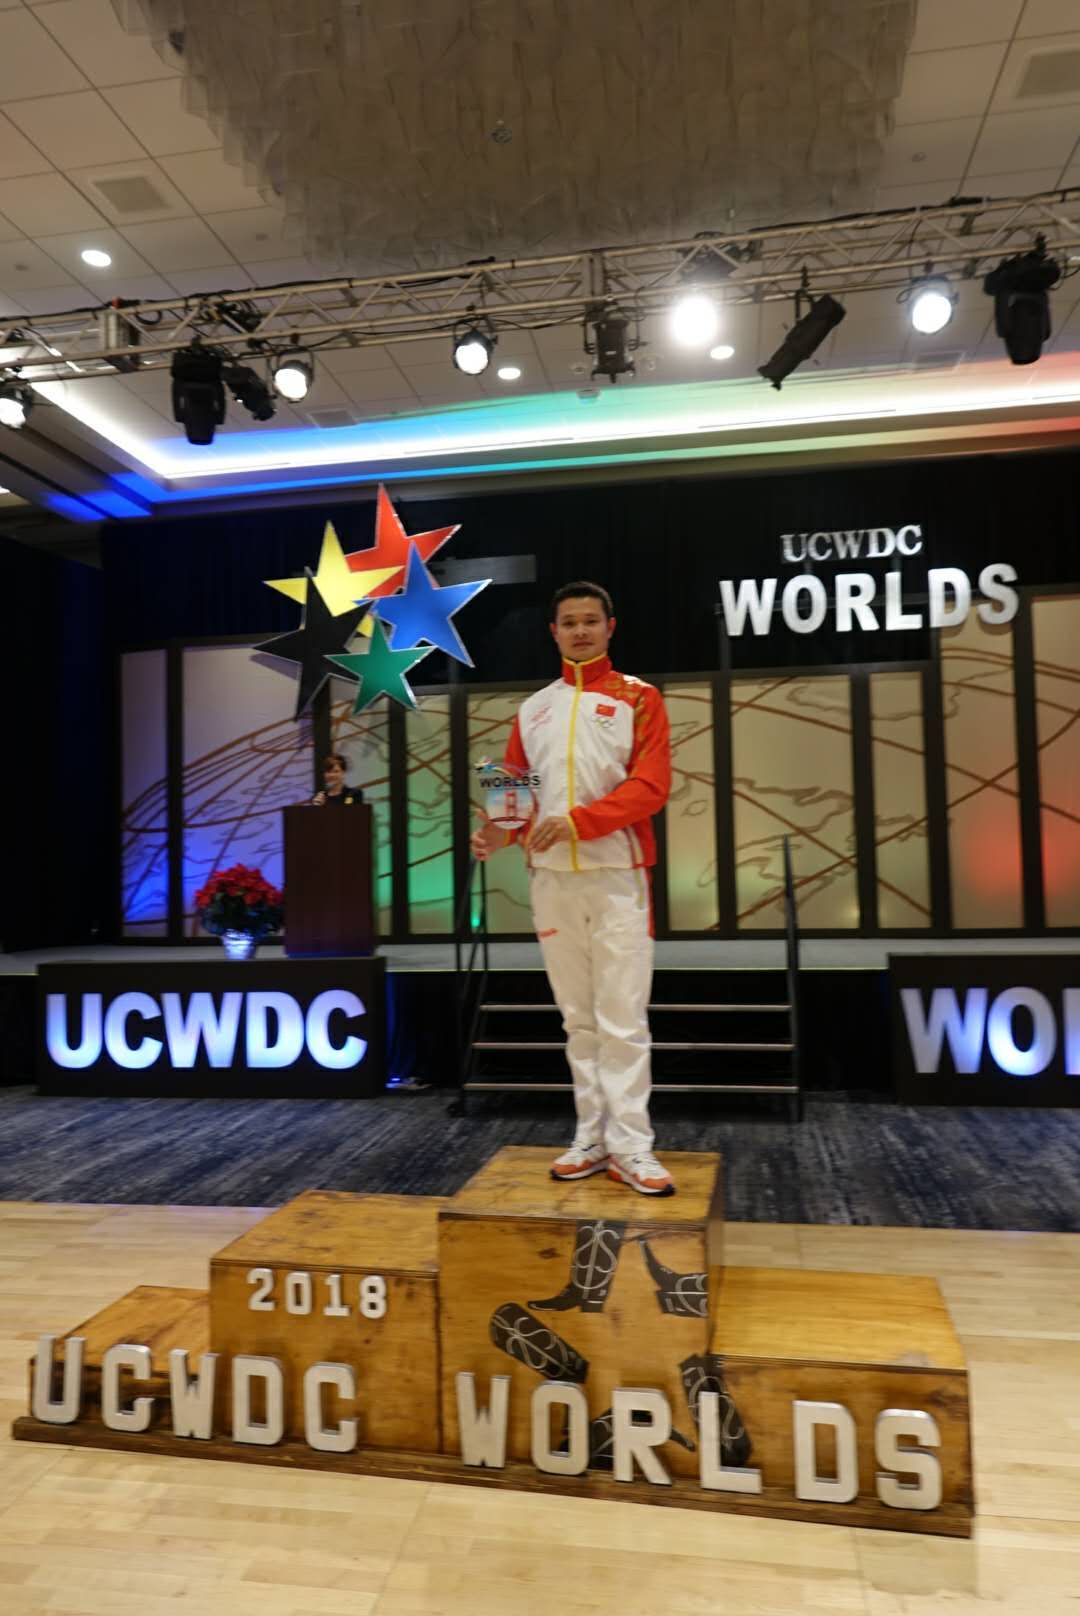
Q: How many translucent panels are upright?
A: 10